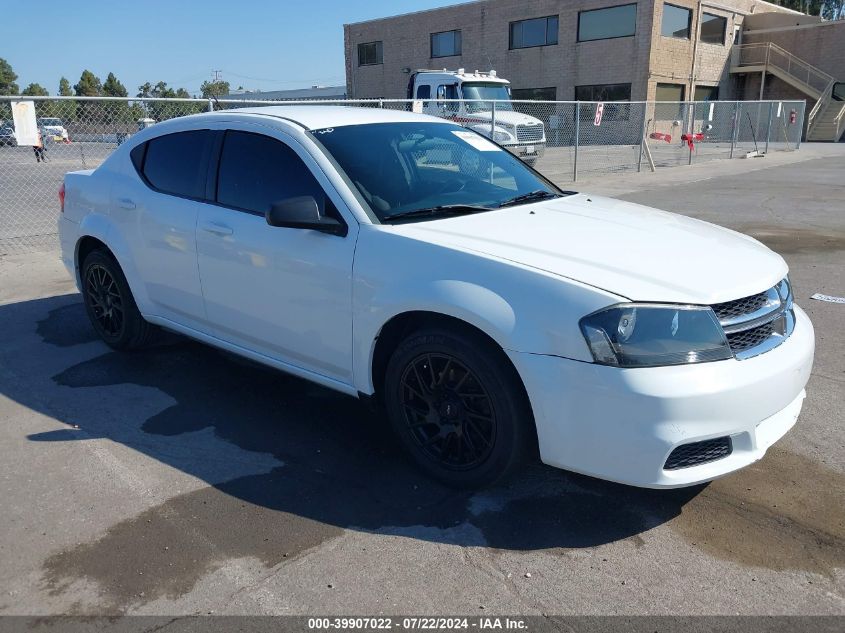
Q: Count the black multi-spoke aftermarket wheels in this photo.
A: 2